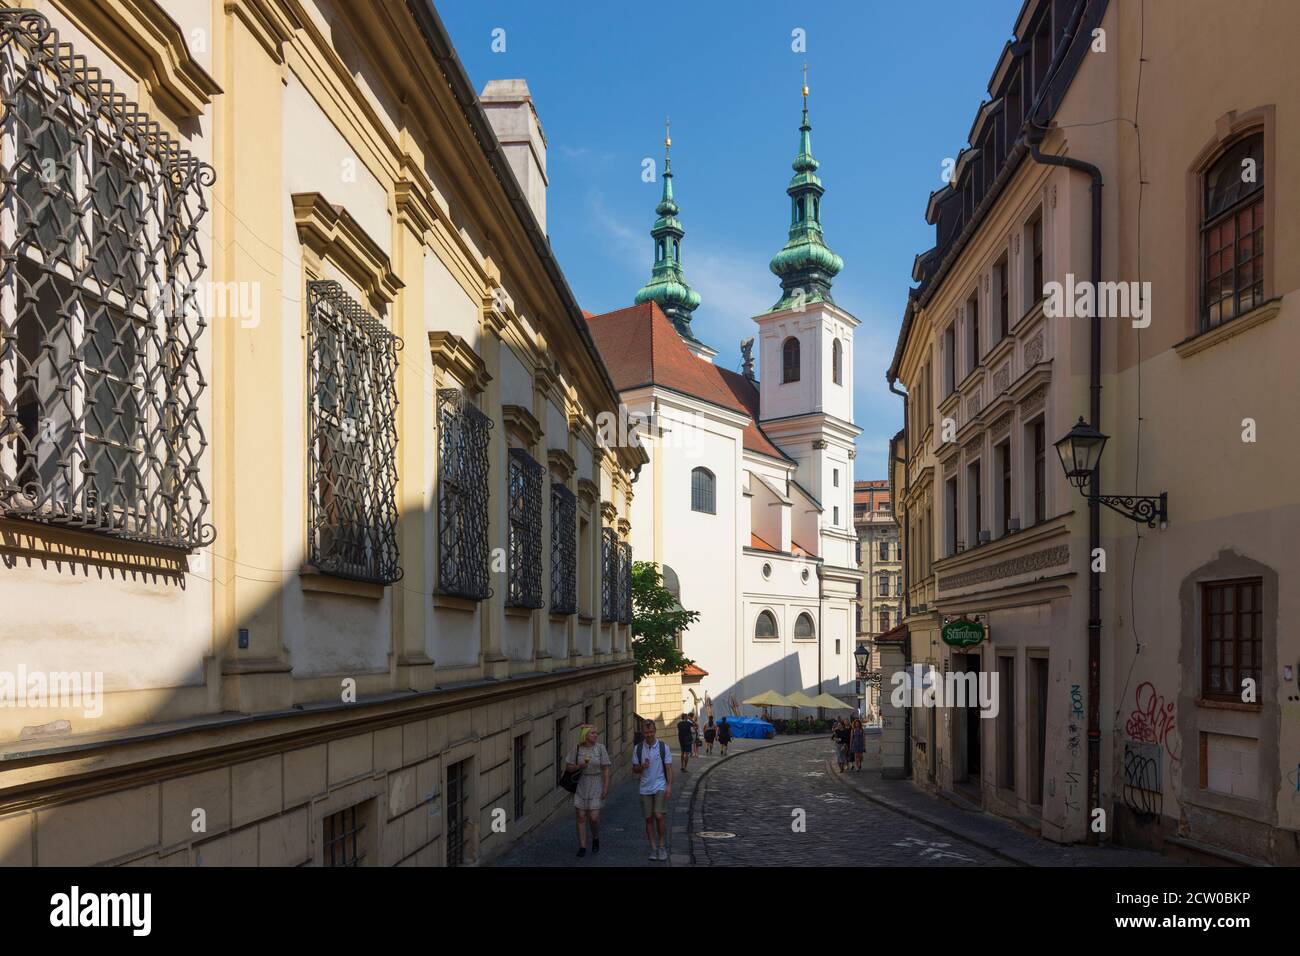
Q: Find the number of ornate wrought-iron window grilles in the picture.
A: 7